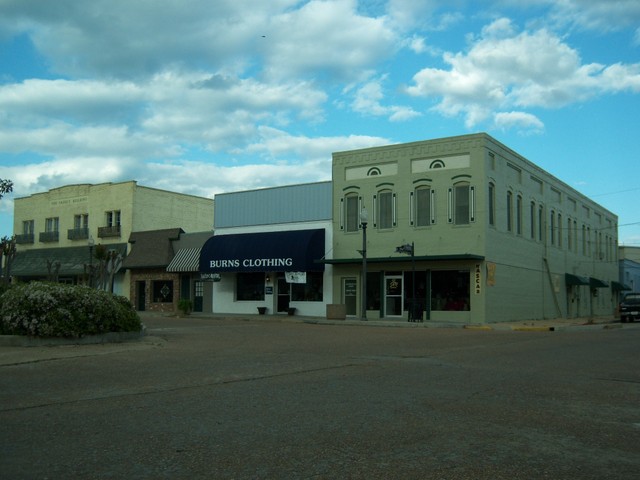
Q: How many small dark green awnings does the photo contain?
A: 3